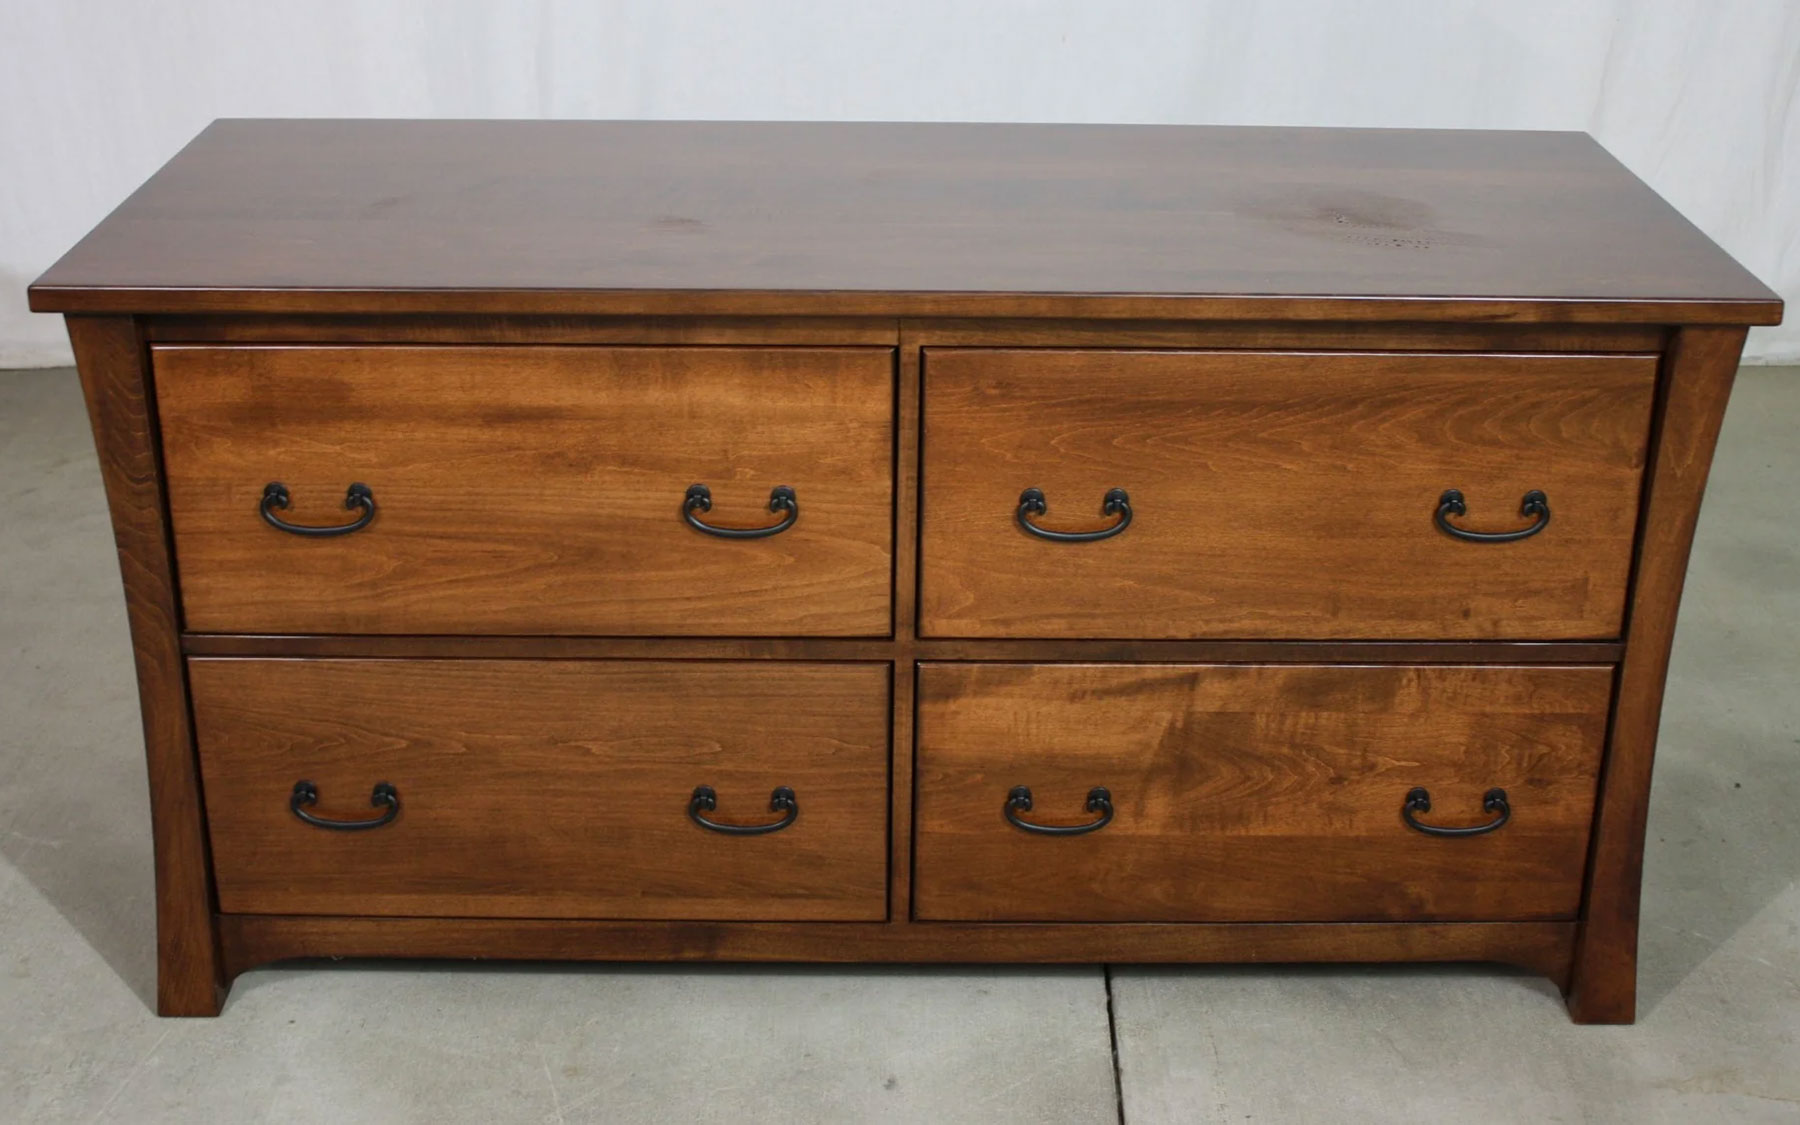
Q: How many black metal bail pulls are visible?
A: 8